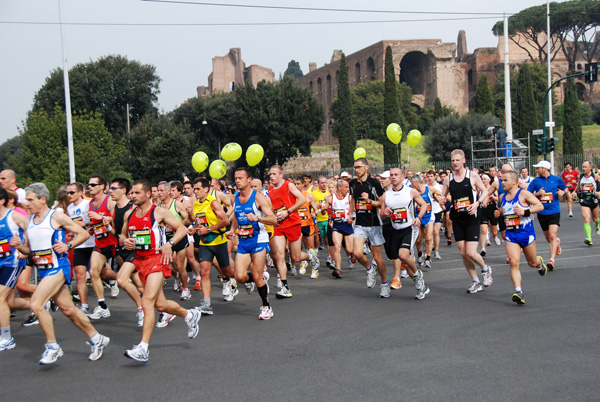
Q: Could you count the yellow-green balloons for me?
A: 7